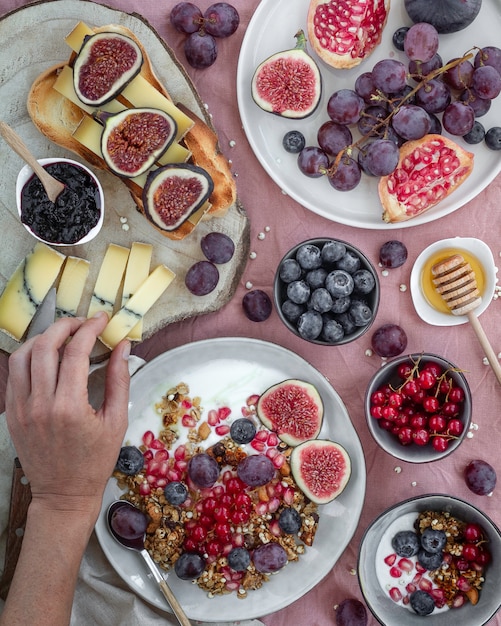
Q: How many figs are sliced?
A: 6